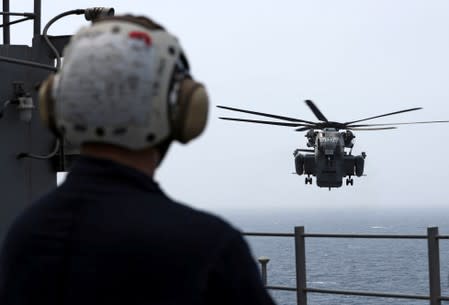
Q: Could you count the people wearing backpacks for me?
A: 0